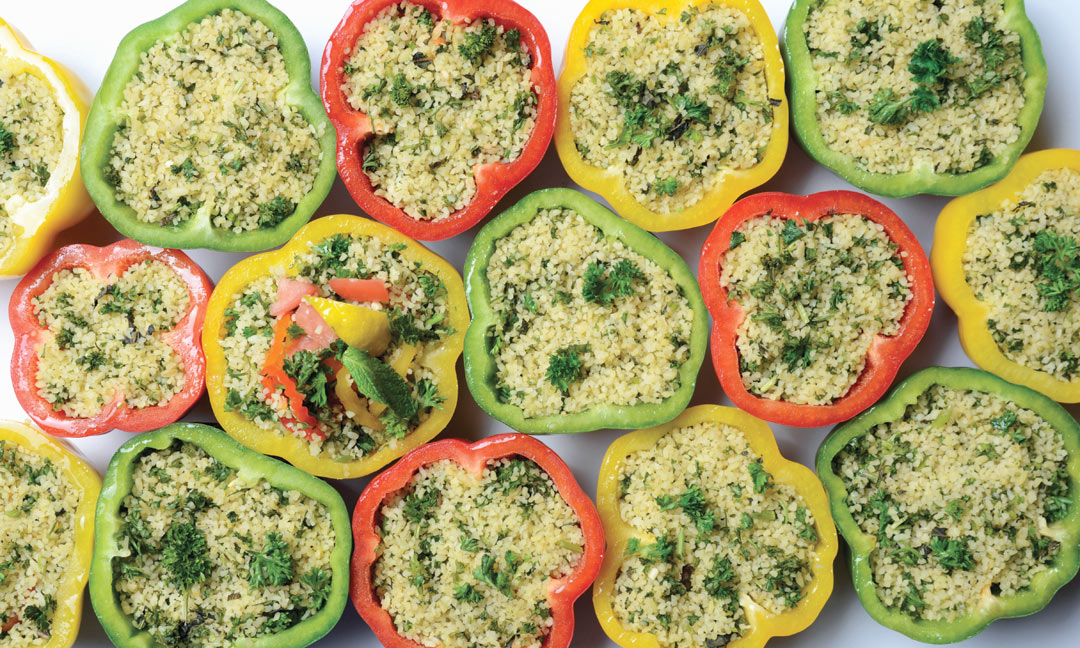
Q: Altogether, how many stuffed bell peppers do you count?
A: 15